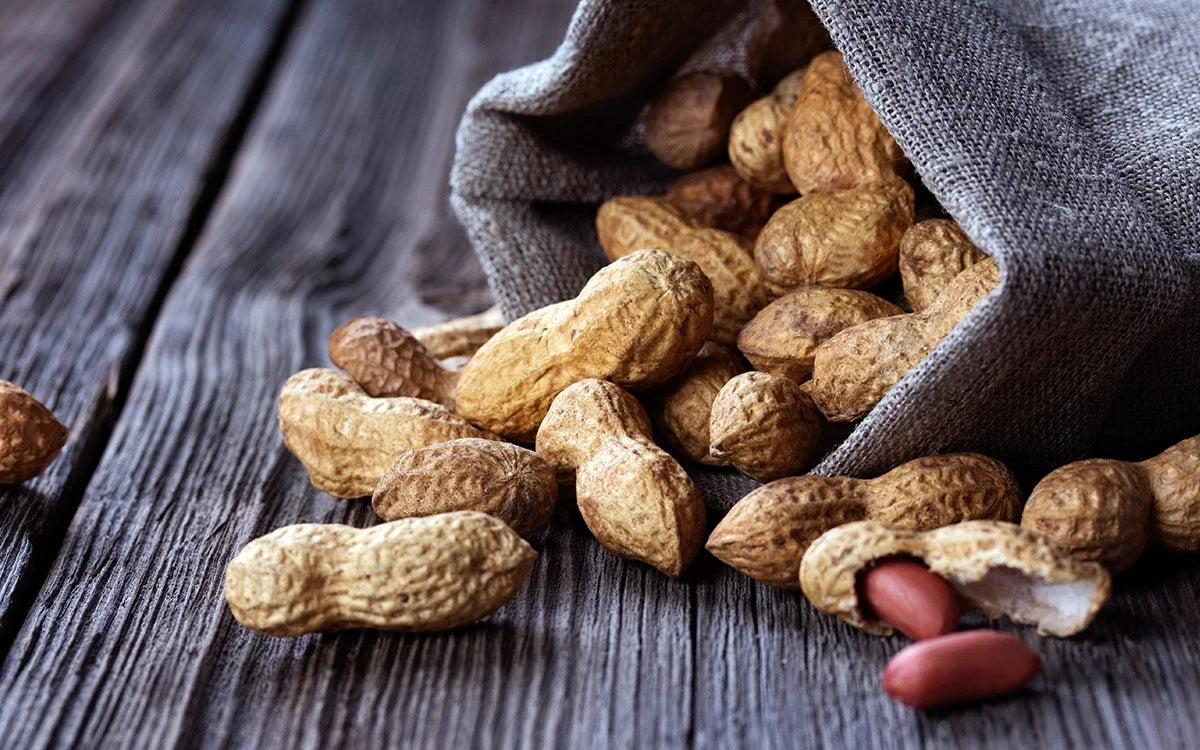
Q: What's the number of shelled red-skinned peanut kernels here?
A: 2